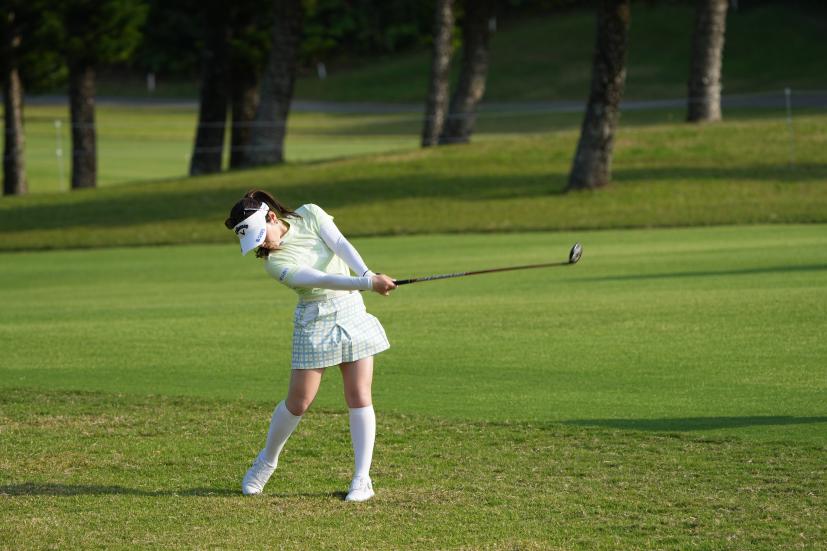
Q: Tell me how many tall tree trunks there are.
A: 9